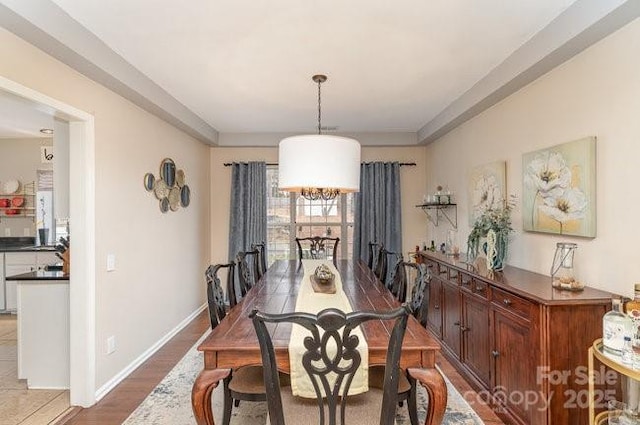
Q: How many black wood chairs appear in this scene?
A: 8